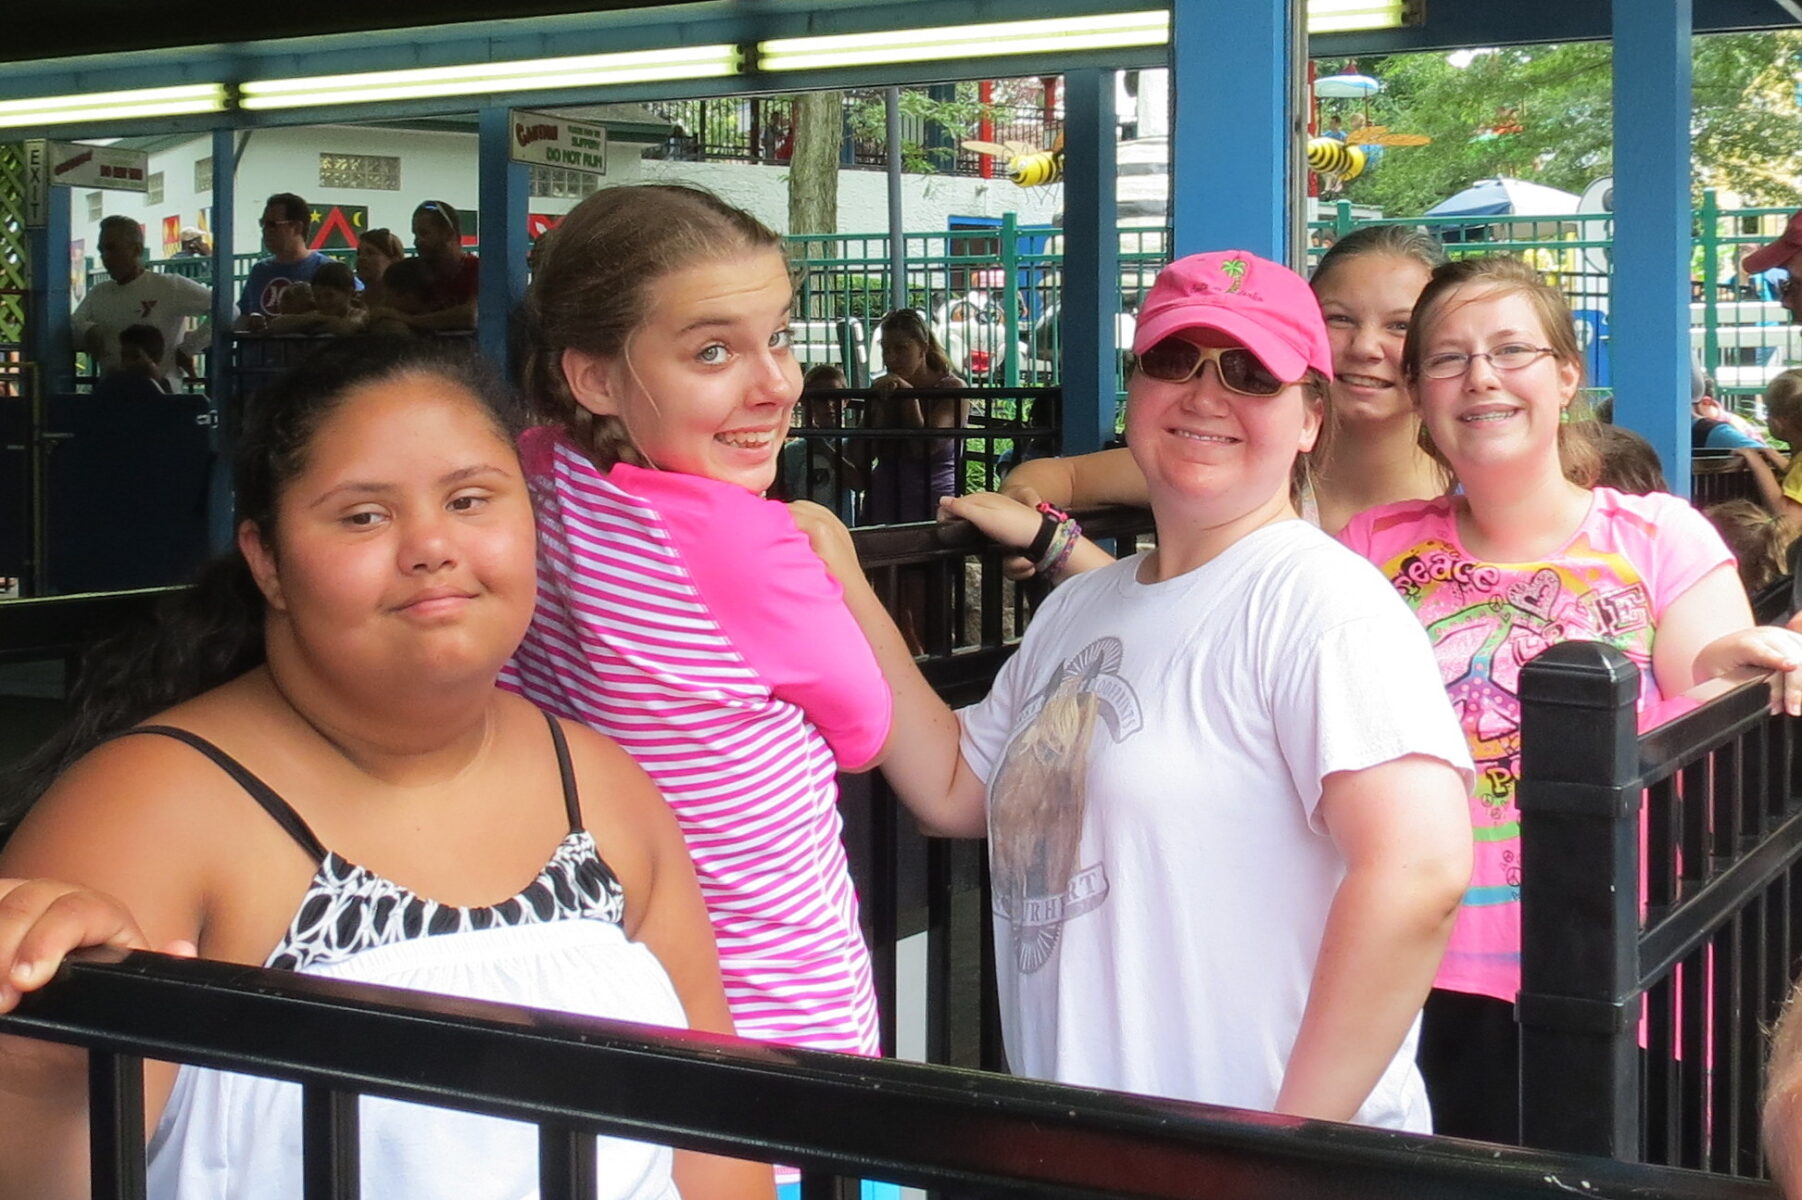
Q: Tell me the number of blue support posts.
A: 6